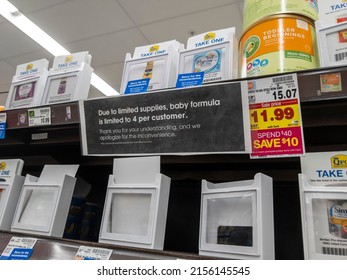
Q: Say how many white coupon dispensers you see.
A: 10